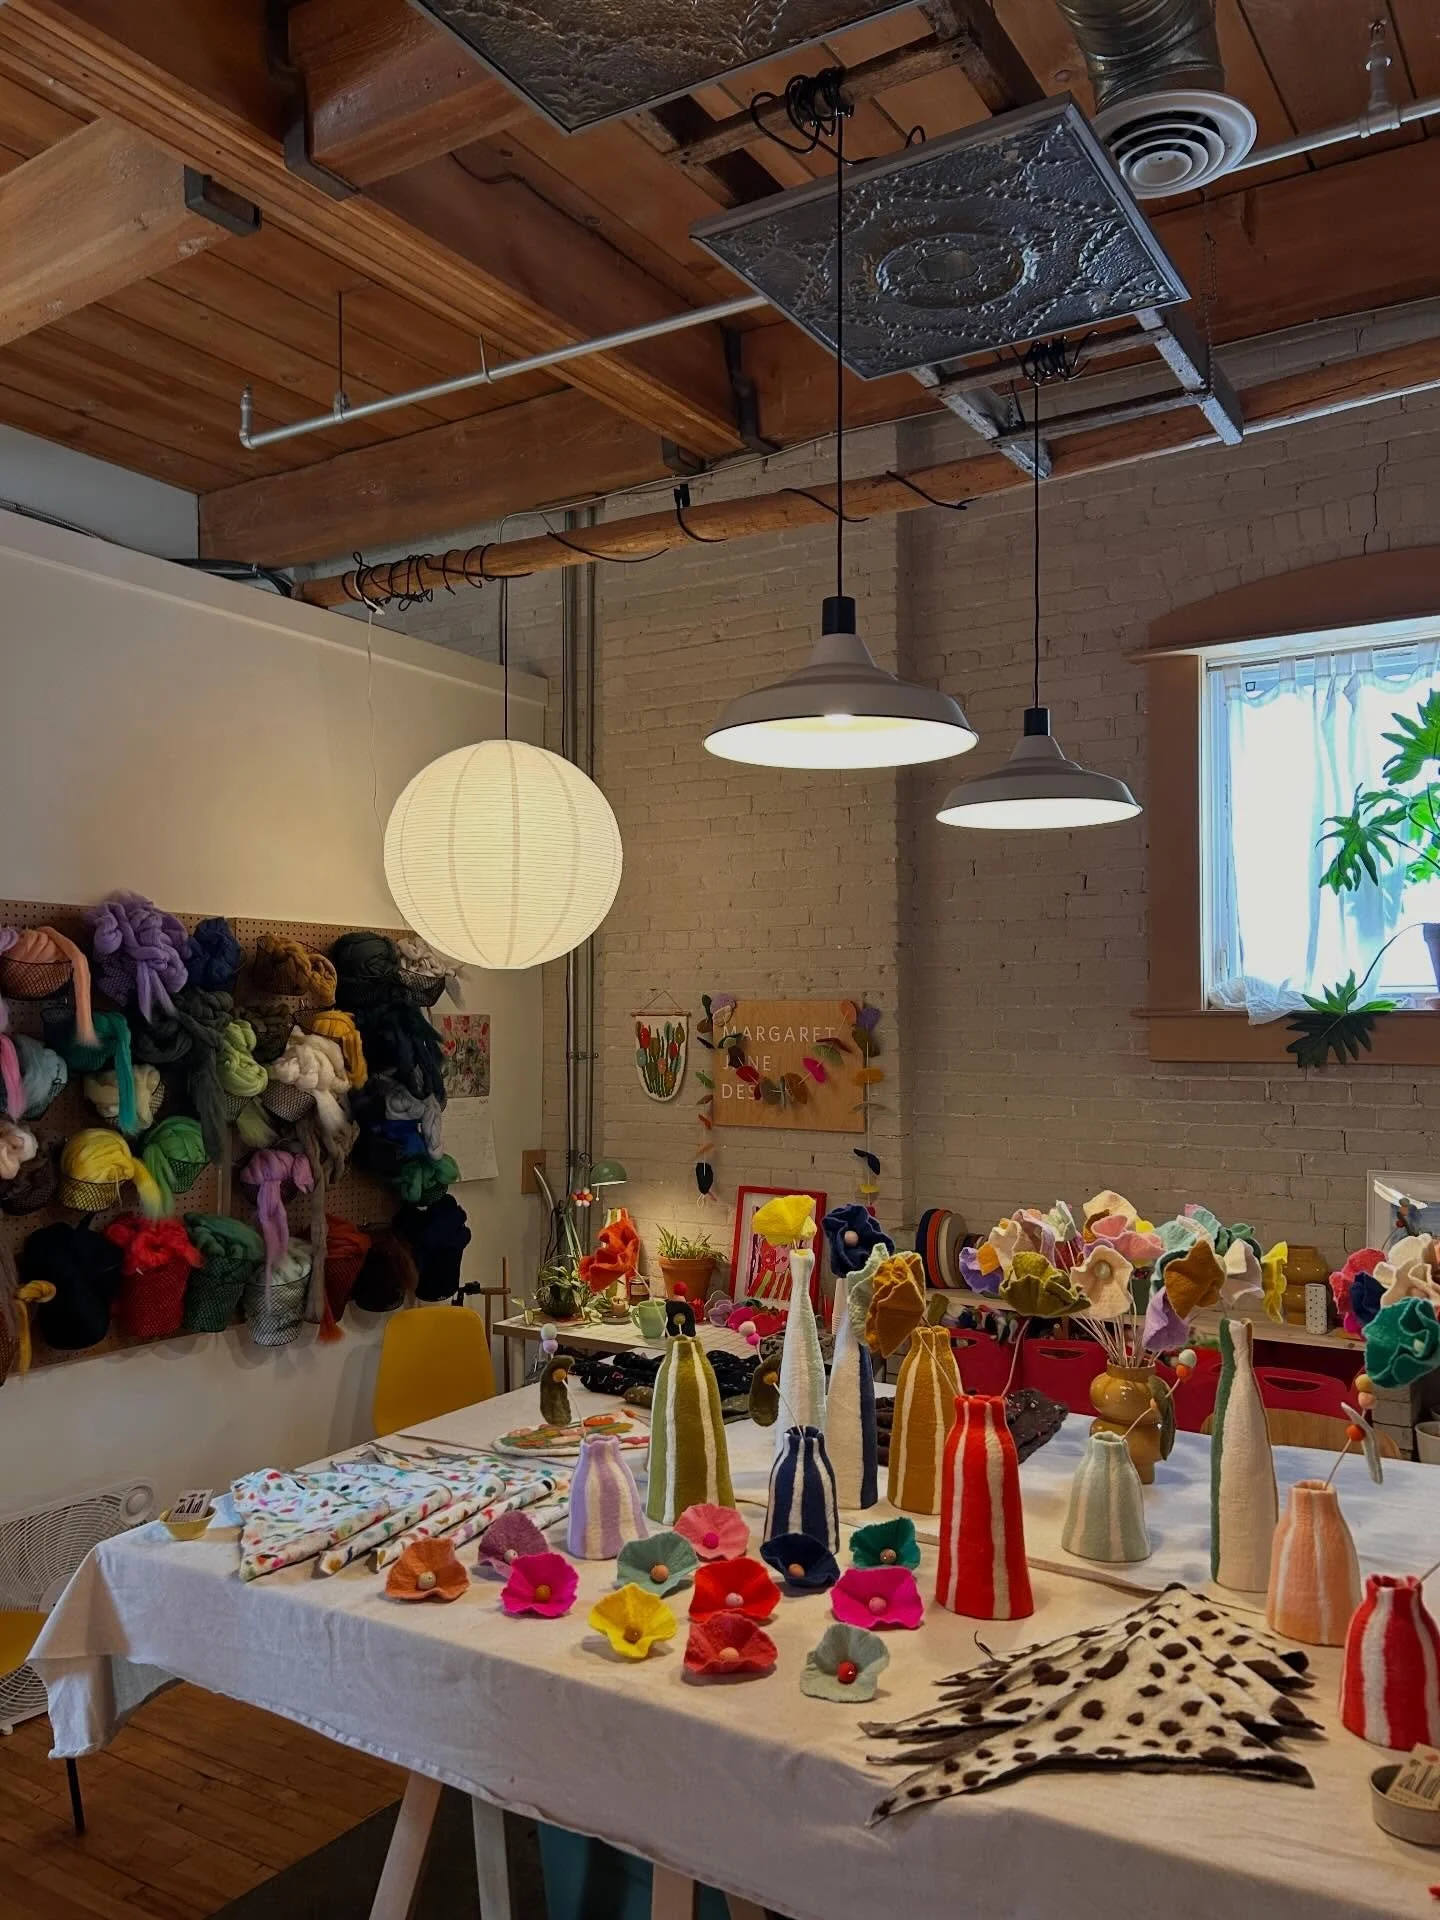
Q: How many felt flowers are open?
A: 12